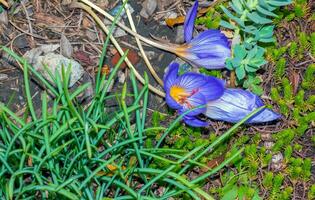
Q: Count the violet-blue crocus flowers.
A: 3